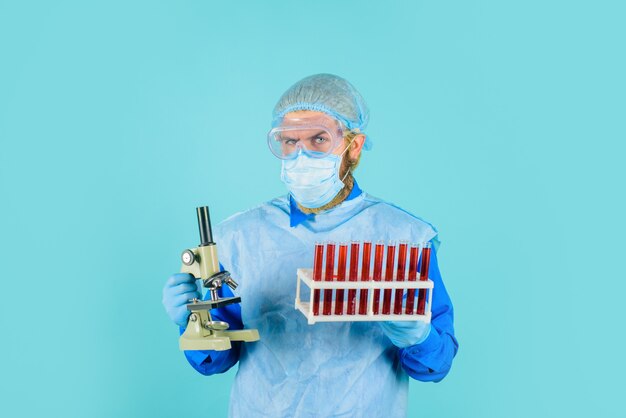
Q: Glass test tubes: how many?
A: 10